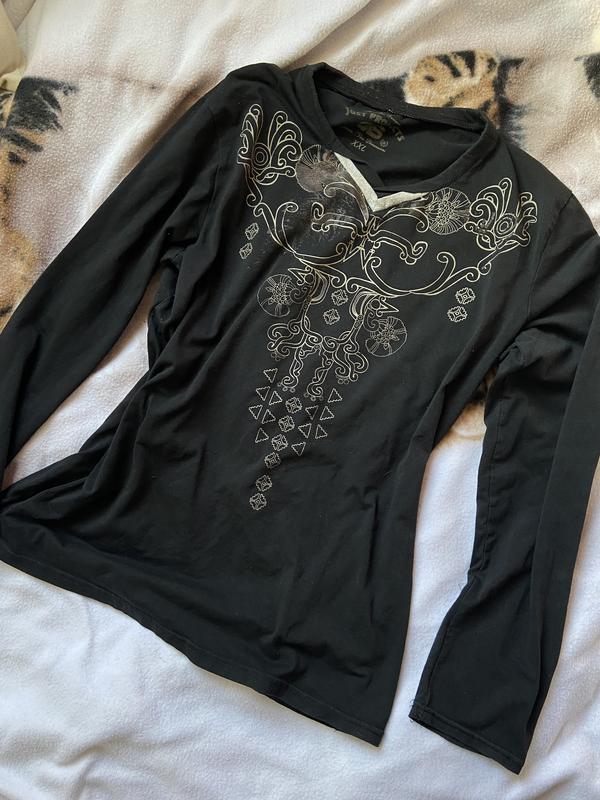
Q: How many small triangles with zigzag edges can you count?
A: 12